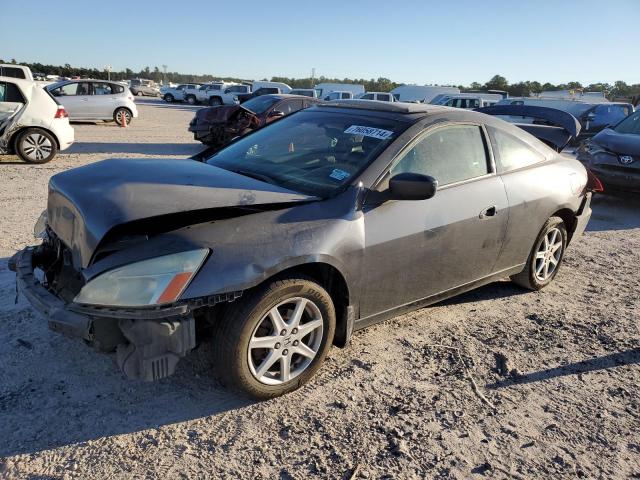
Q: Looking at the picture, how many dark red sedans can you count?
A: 1